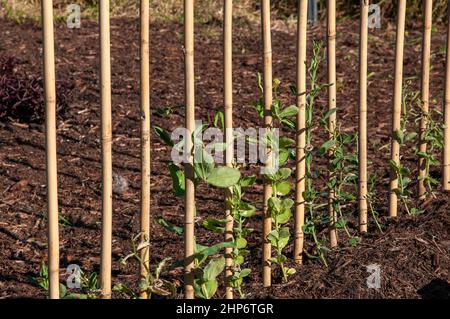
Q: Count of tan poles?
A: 12